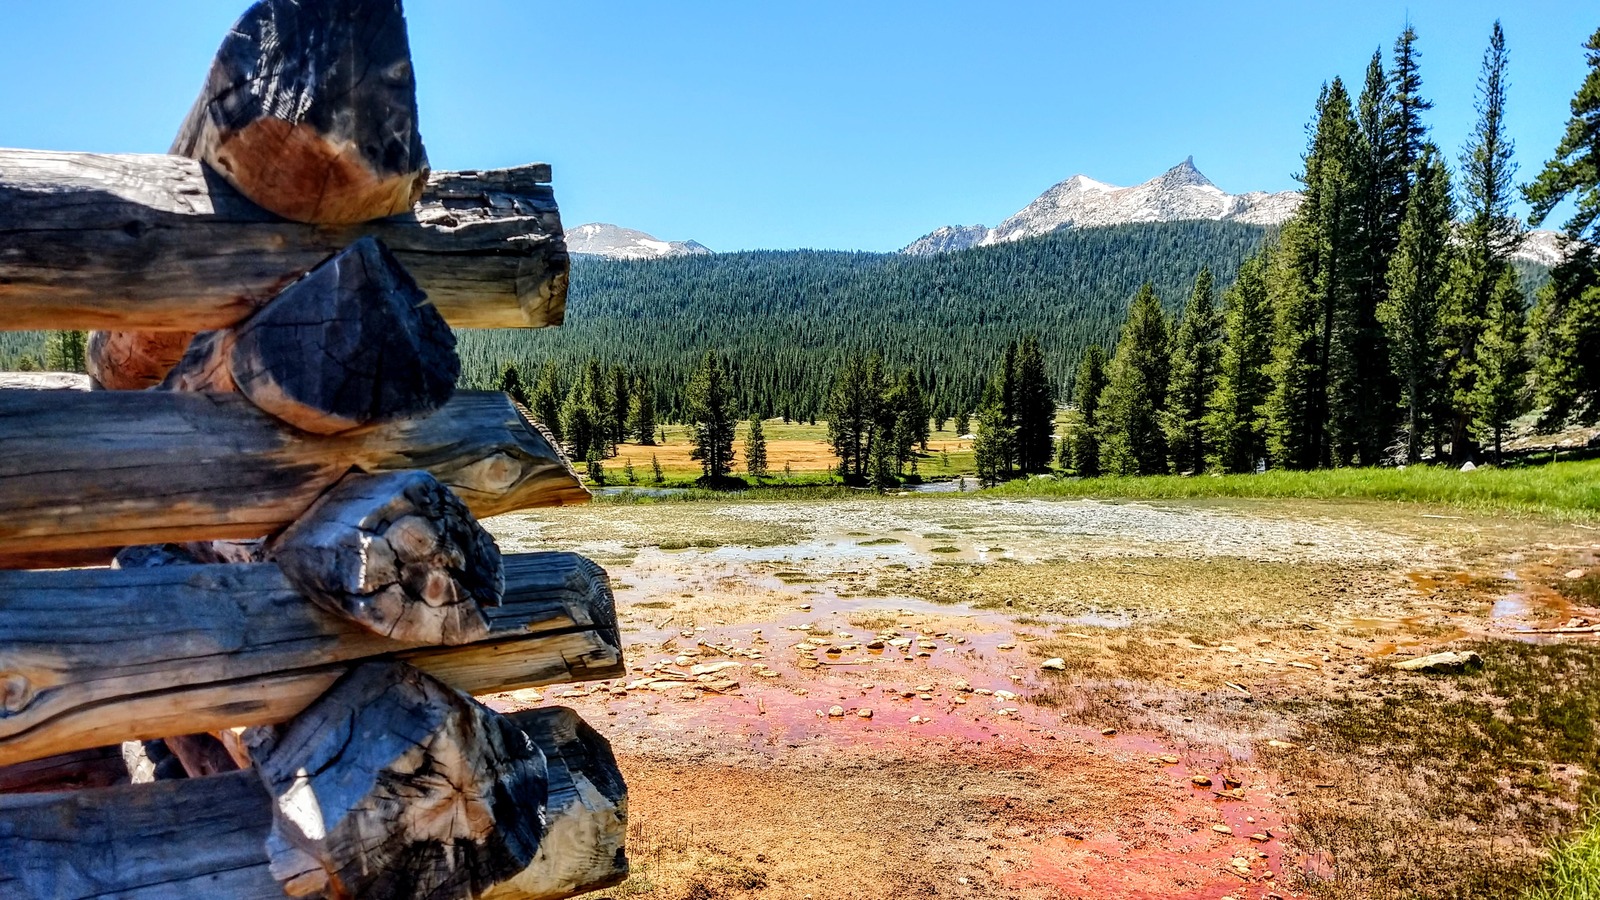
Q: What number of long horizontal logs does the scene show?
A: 4